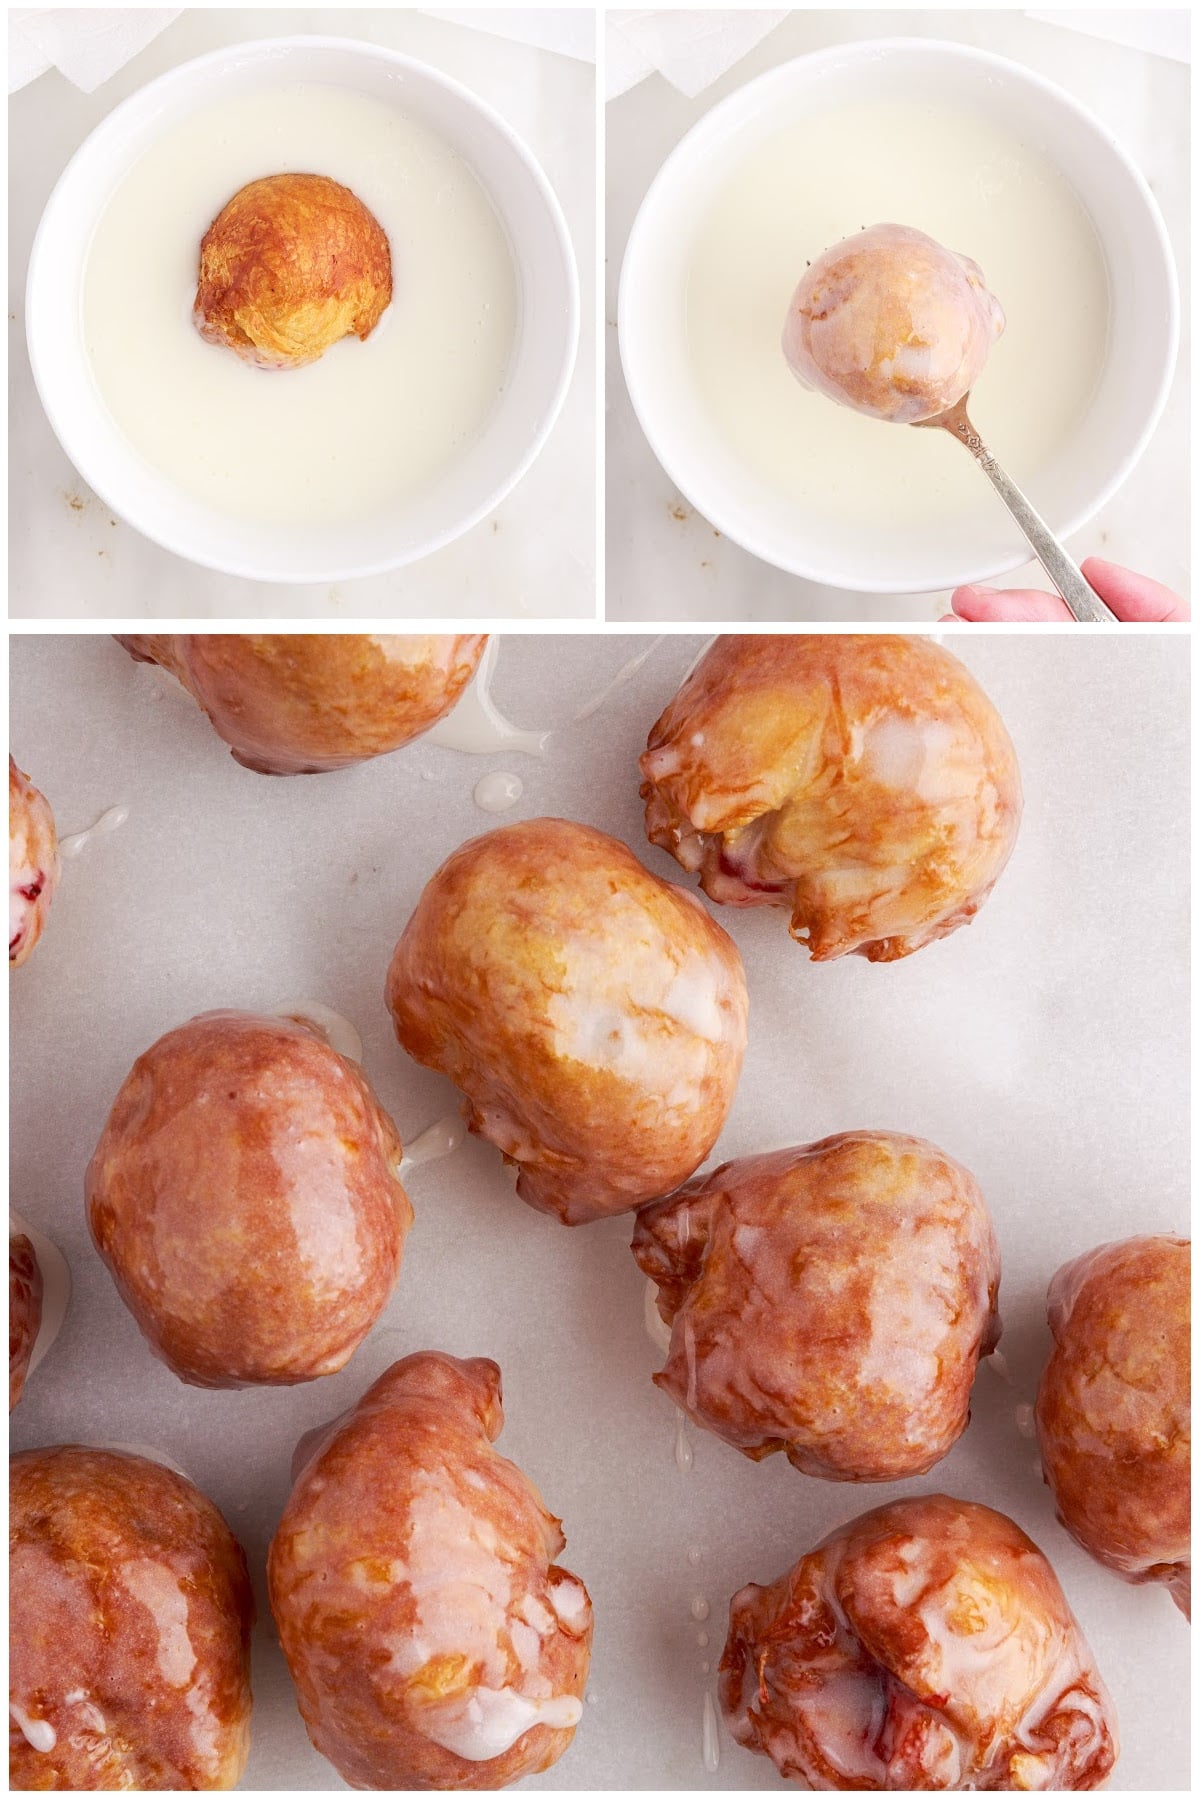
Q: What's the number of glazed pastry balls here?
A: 12